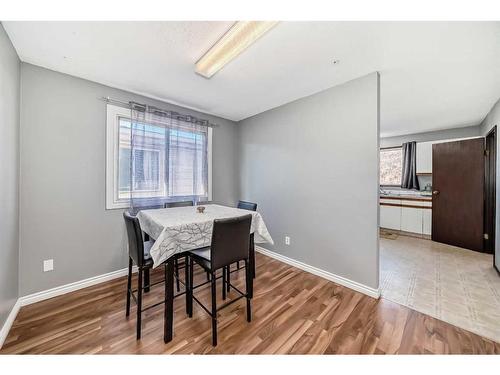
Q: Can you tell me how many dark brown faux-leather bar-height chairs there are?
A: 4